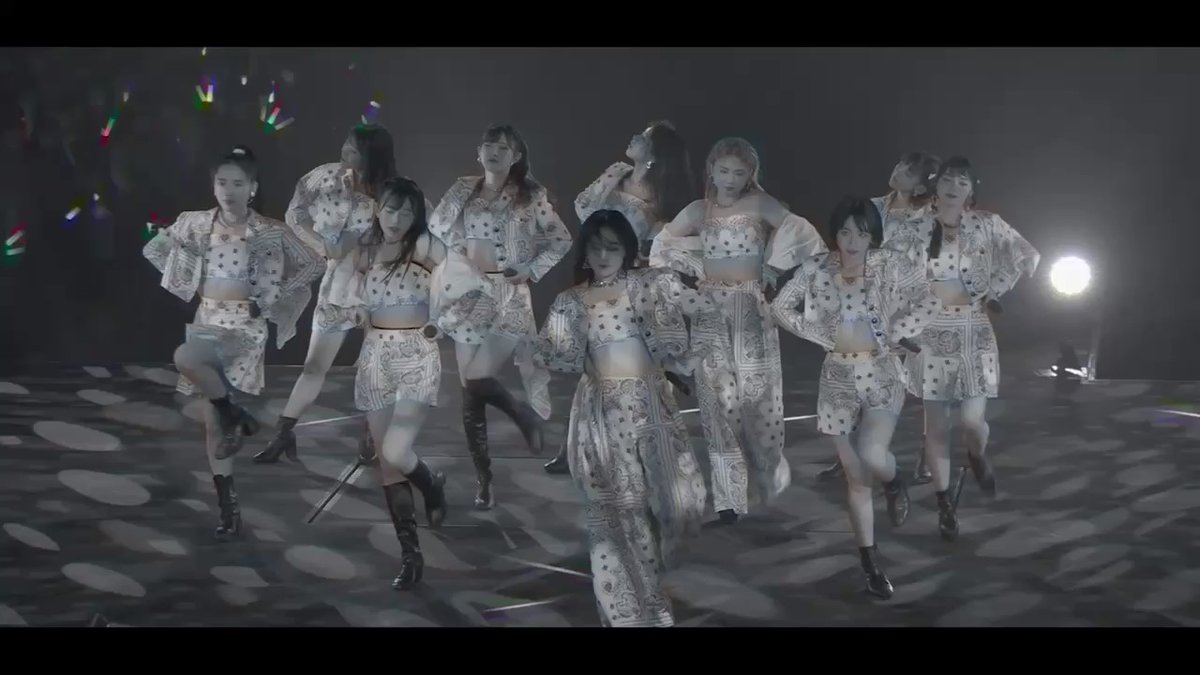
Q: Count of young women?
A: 10